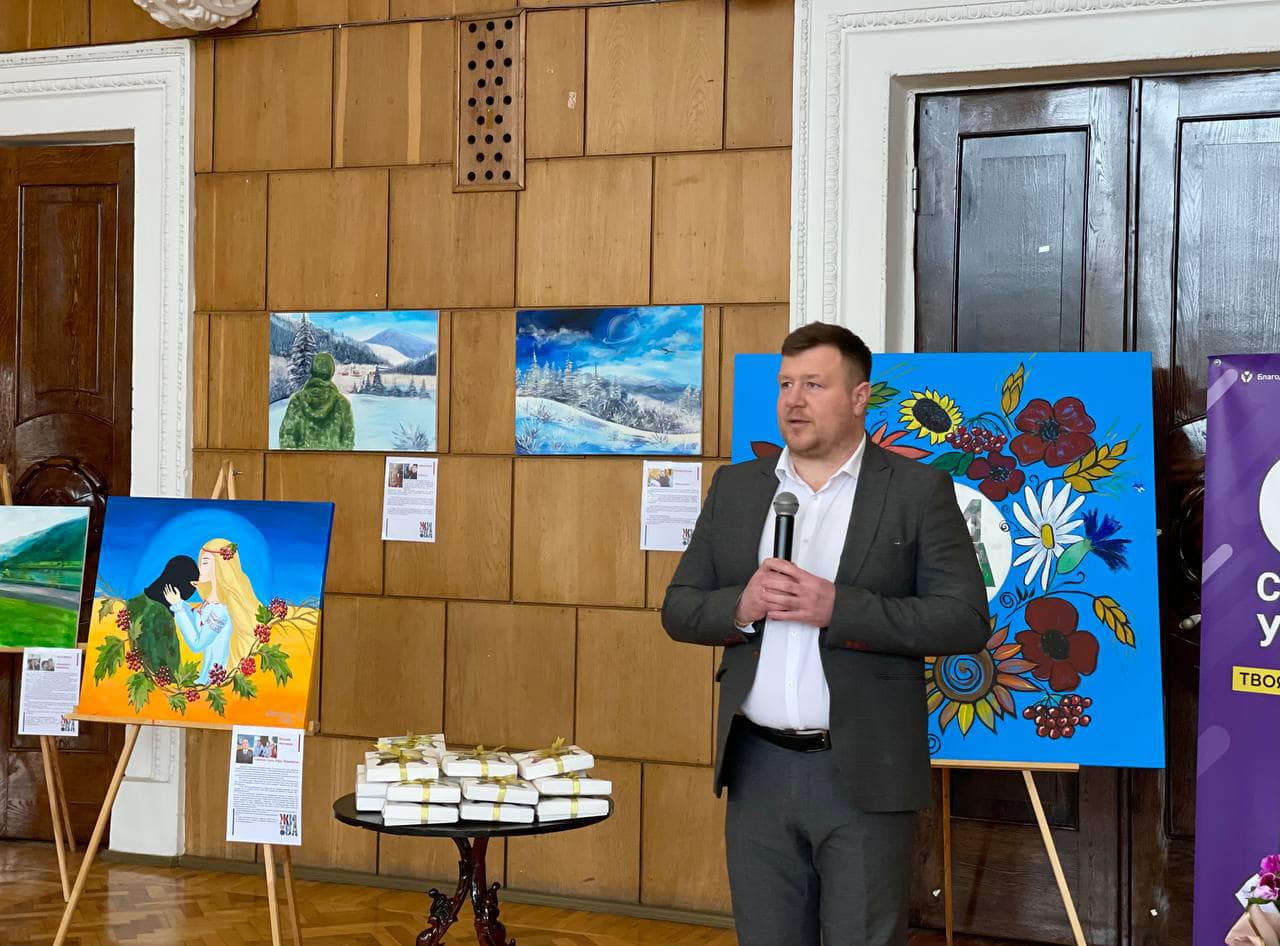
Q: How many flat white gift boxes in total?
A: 12